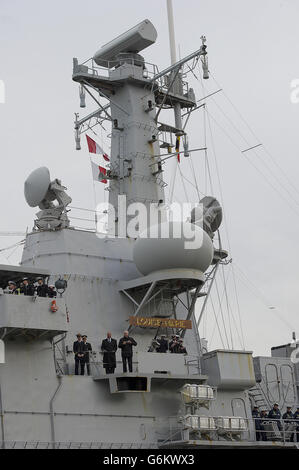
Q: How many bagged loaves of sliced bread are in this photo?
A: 0